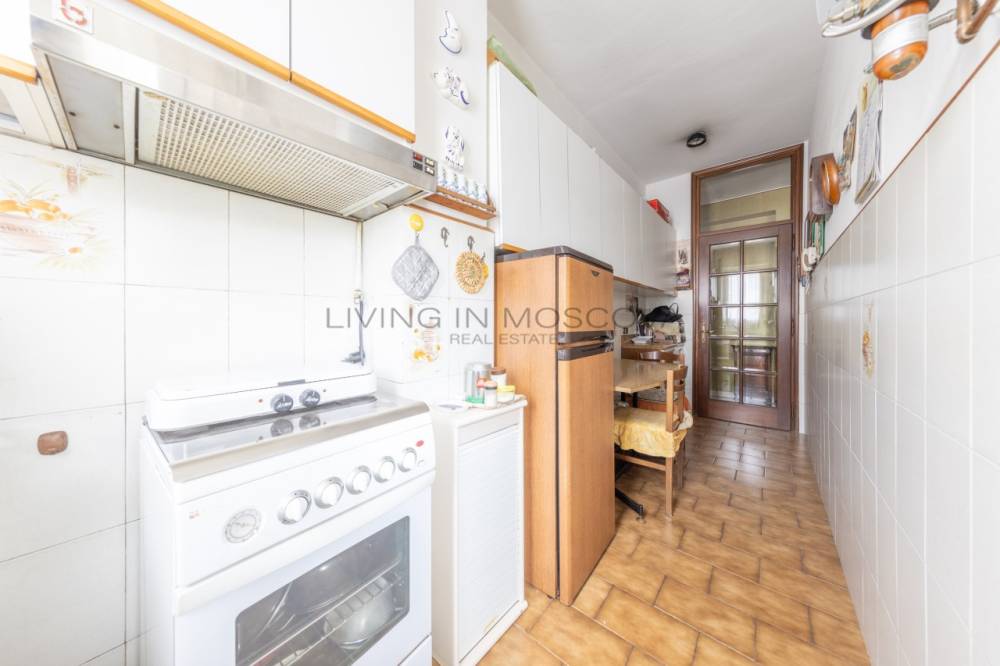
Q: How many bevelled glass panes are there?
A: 10